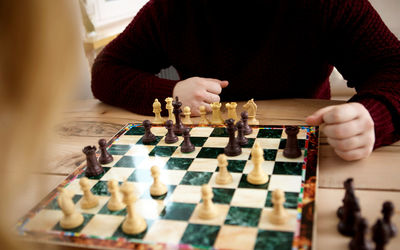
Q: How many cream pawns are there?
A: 8